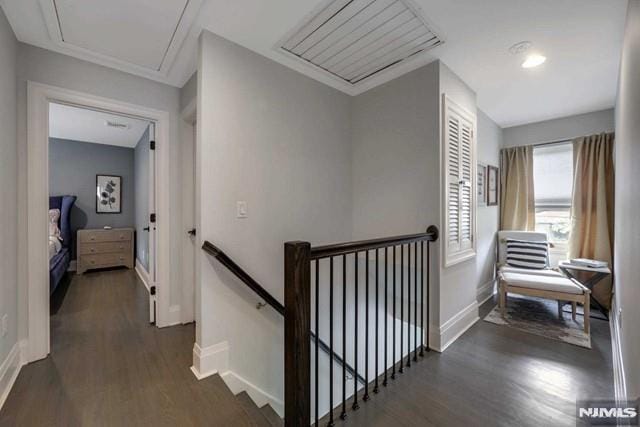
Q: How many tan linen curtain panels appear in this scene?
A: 2